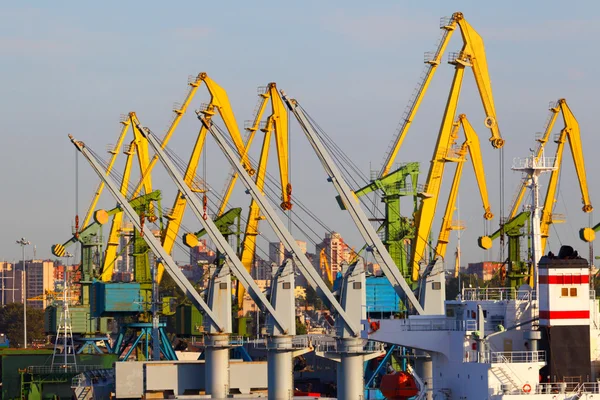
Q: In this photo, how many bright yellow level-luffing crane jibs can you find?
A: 6